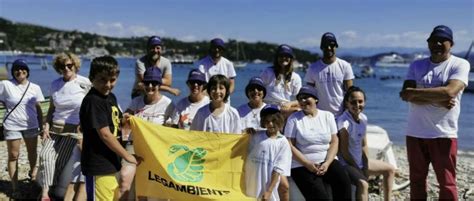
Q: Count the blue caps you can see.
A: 11